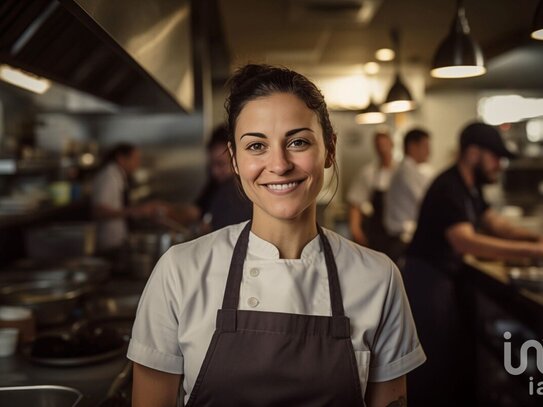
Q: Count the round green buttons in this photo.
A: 0